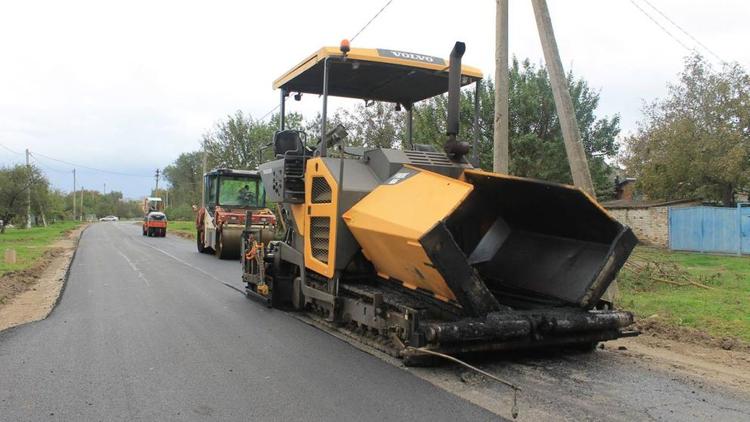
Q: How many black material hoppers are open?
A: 1